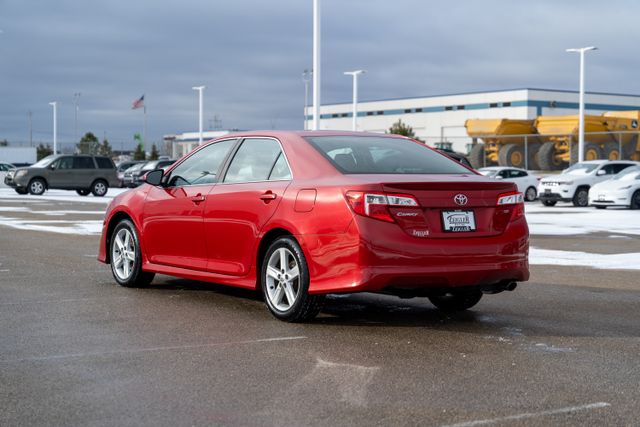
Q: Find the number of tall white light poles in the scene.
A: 5